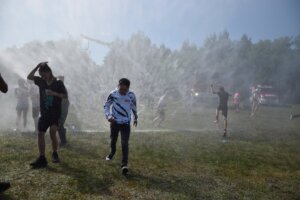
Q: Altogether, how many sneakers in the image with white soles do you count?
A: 2